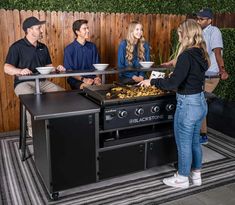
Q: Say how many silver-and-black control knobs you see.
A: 4